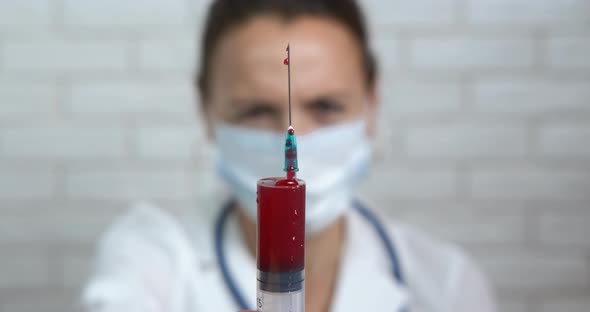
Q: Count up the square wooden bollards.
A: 0